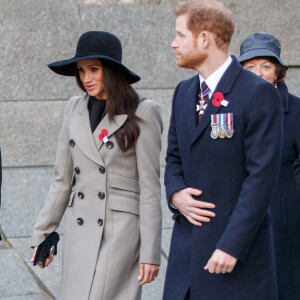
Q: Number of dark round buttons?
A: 8